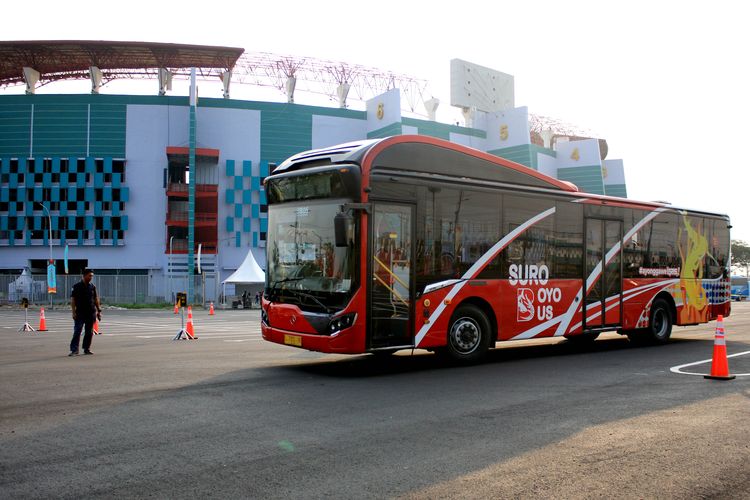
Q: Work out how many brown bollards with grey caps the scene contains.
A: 0